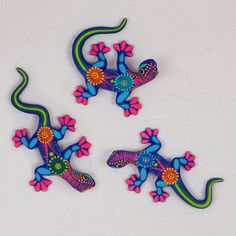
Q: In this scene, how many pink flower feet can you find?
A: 12